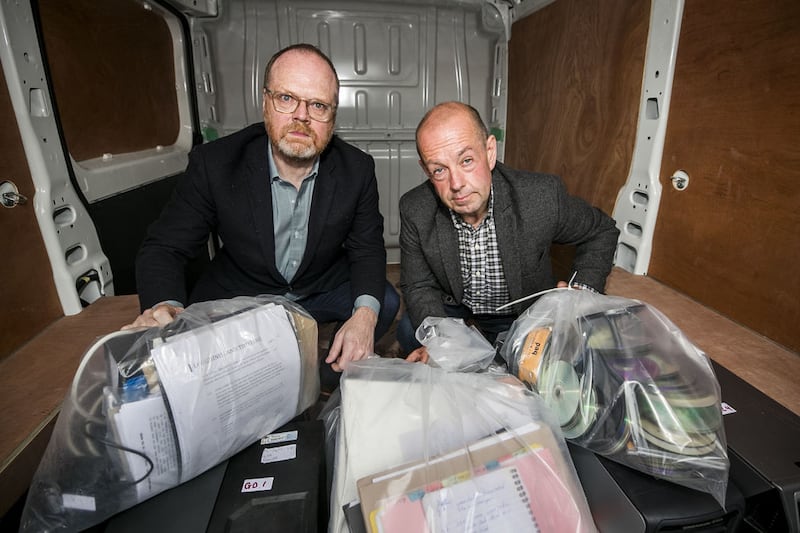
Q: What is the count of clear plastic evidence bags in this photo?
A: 3